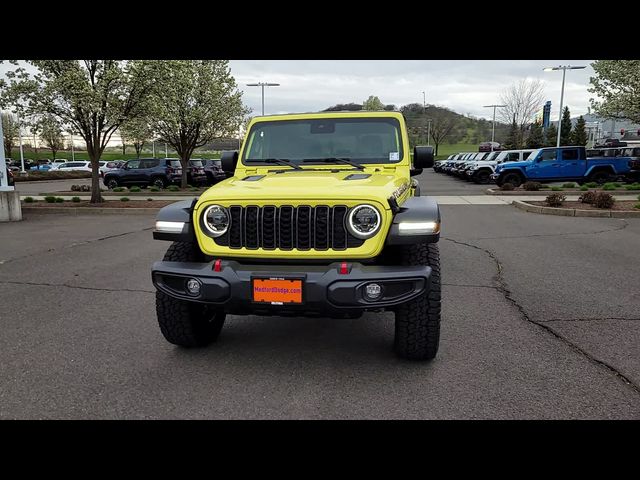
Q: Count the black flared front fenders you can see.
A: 2